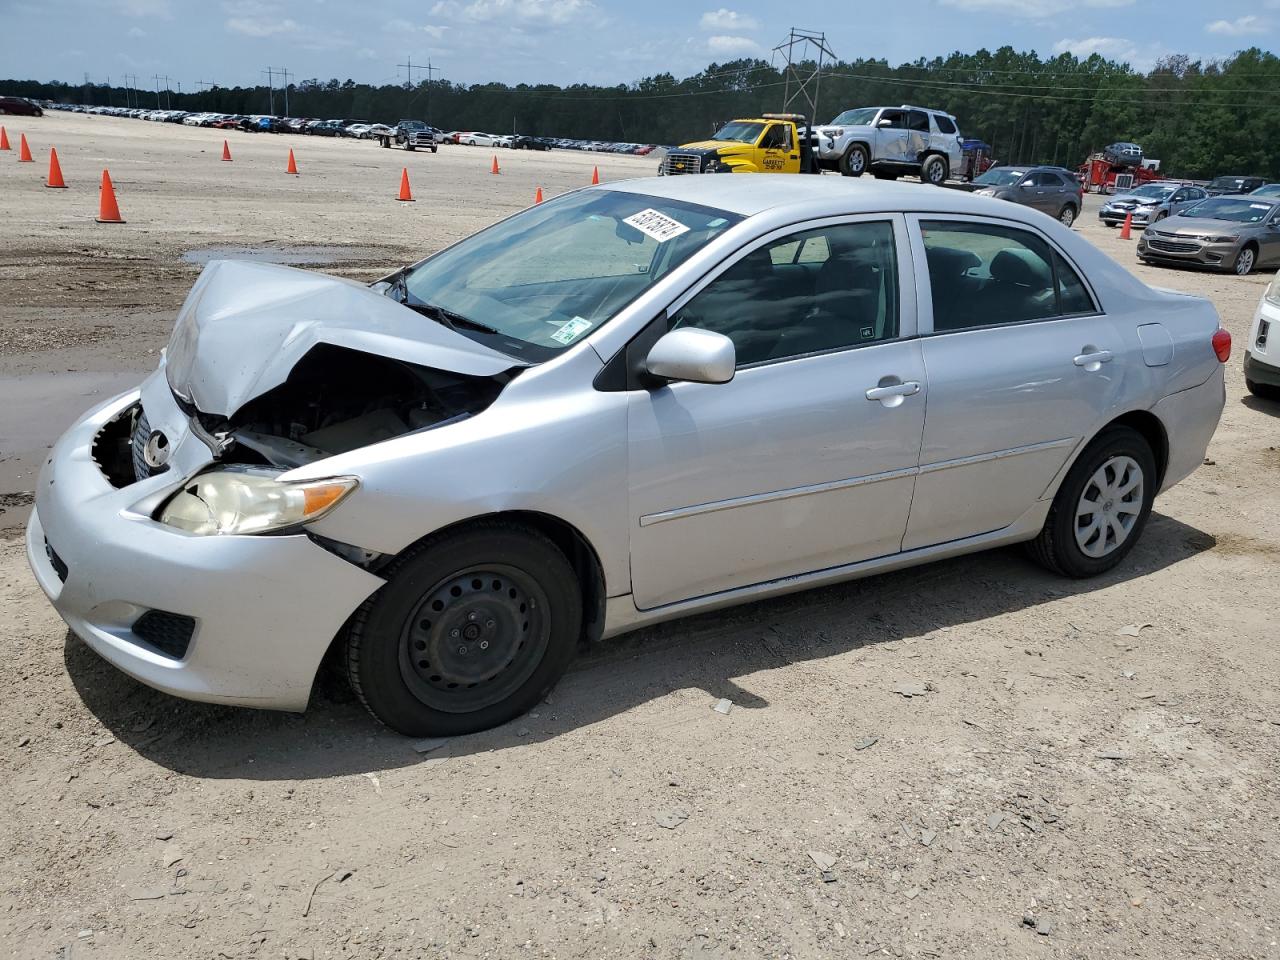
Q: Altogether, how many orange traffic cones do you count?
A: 11